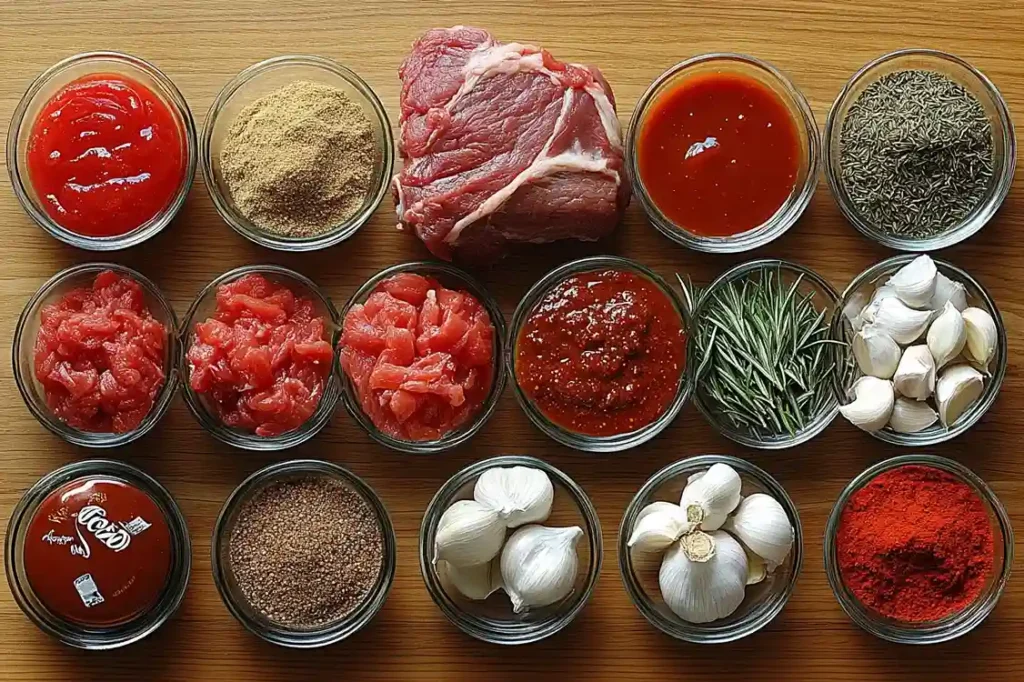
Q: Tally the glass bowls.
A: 15